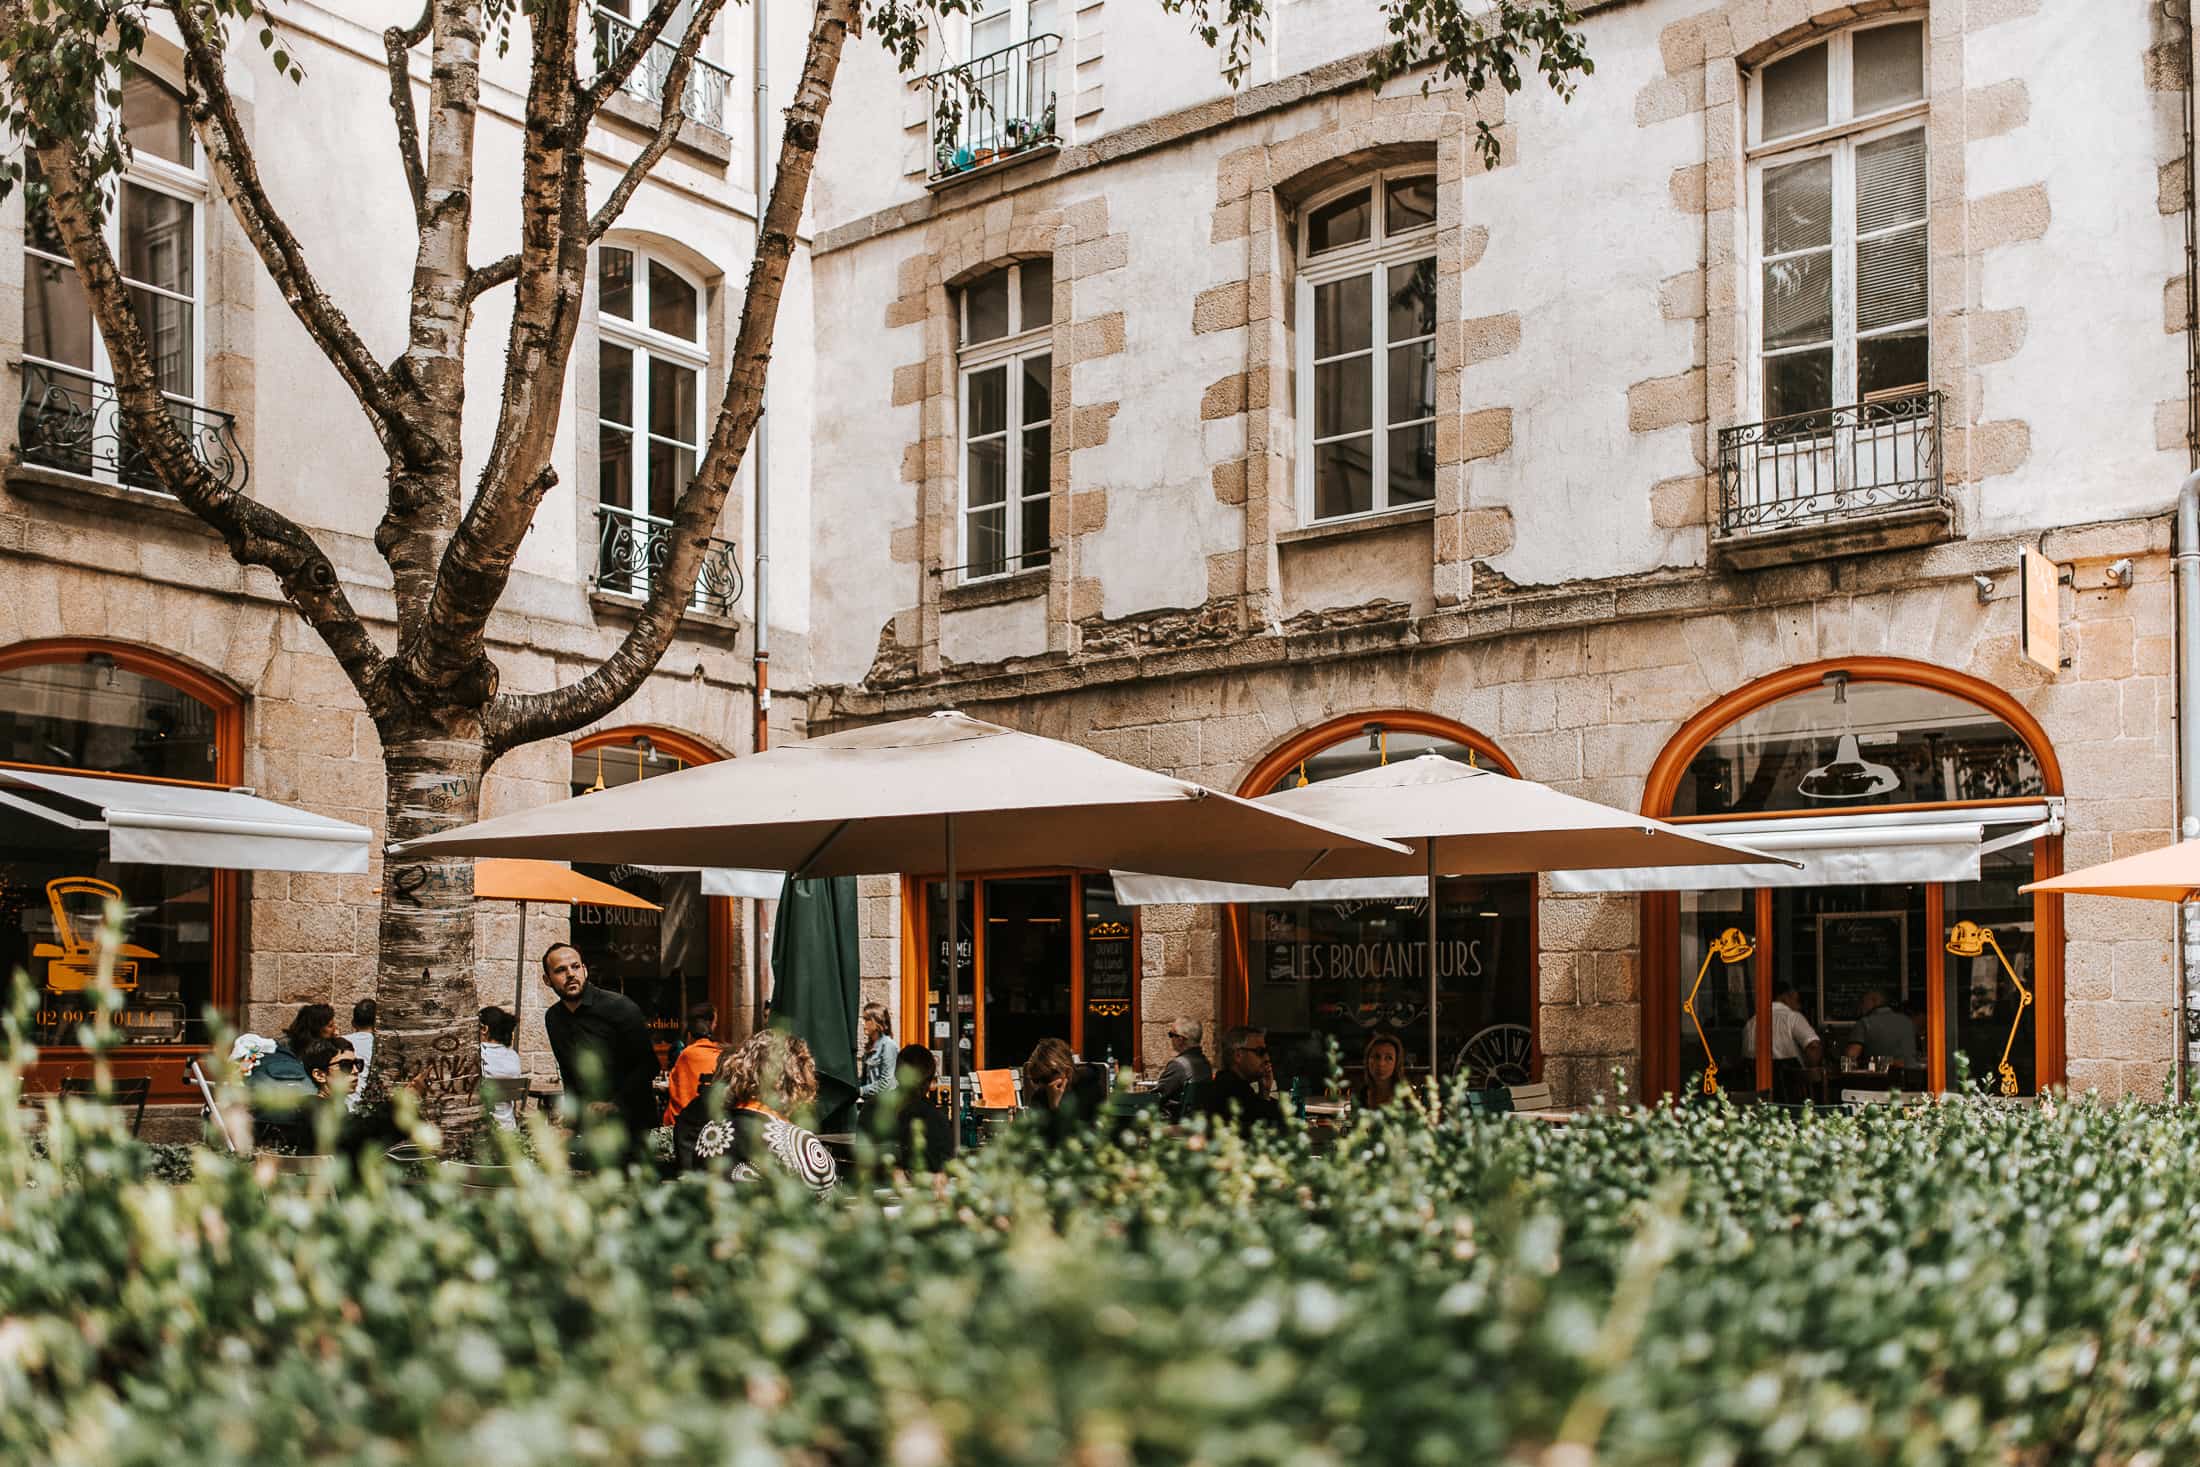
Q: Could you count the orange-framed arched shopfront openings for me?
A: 4